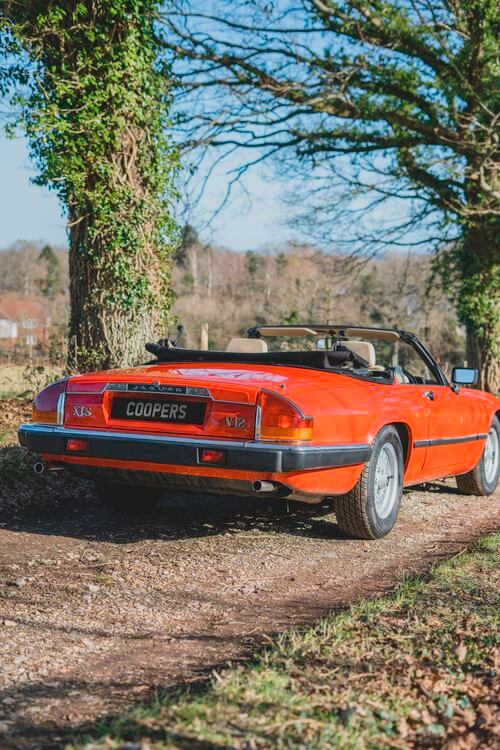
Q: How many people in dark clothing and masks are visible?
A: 0